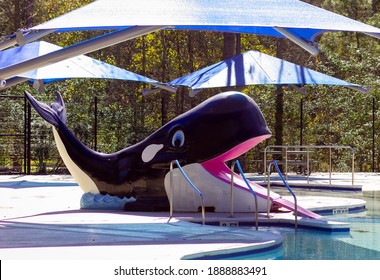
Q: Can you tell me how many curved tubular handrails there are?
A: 3